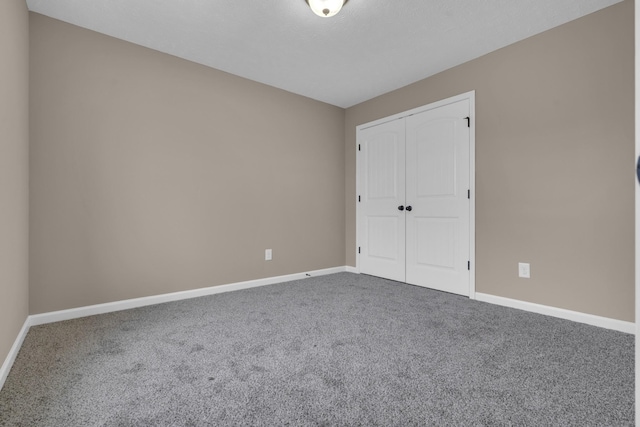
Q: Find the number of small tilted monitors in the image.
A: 0